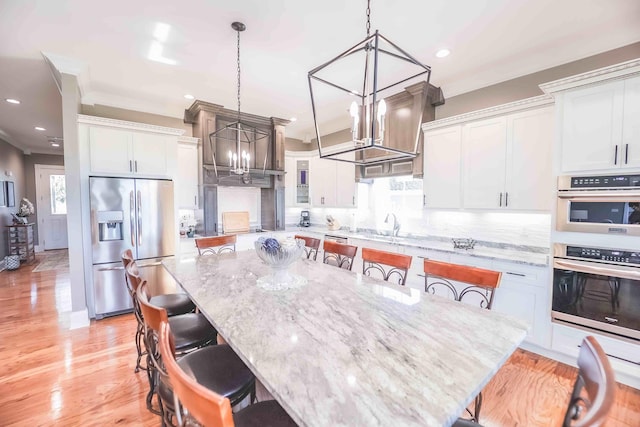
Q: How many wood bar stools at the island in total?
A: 10